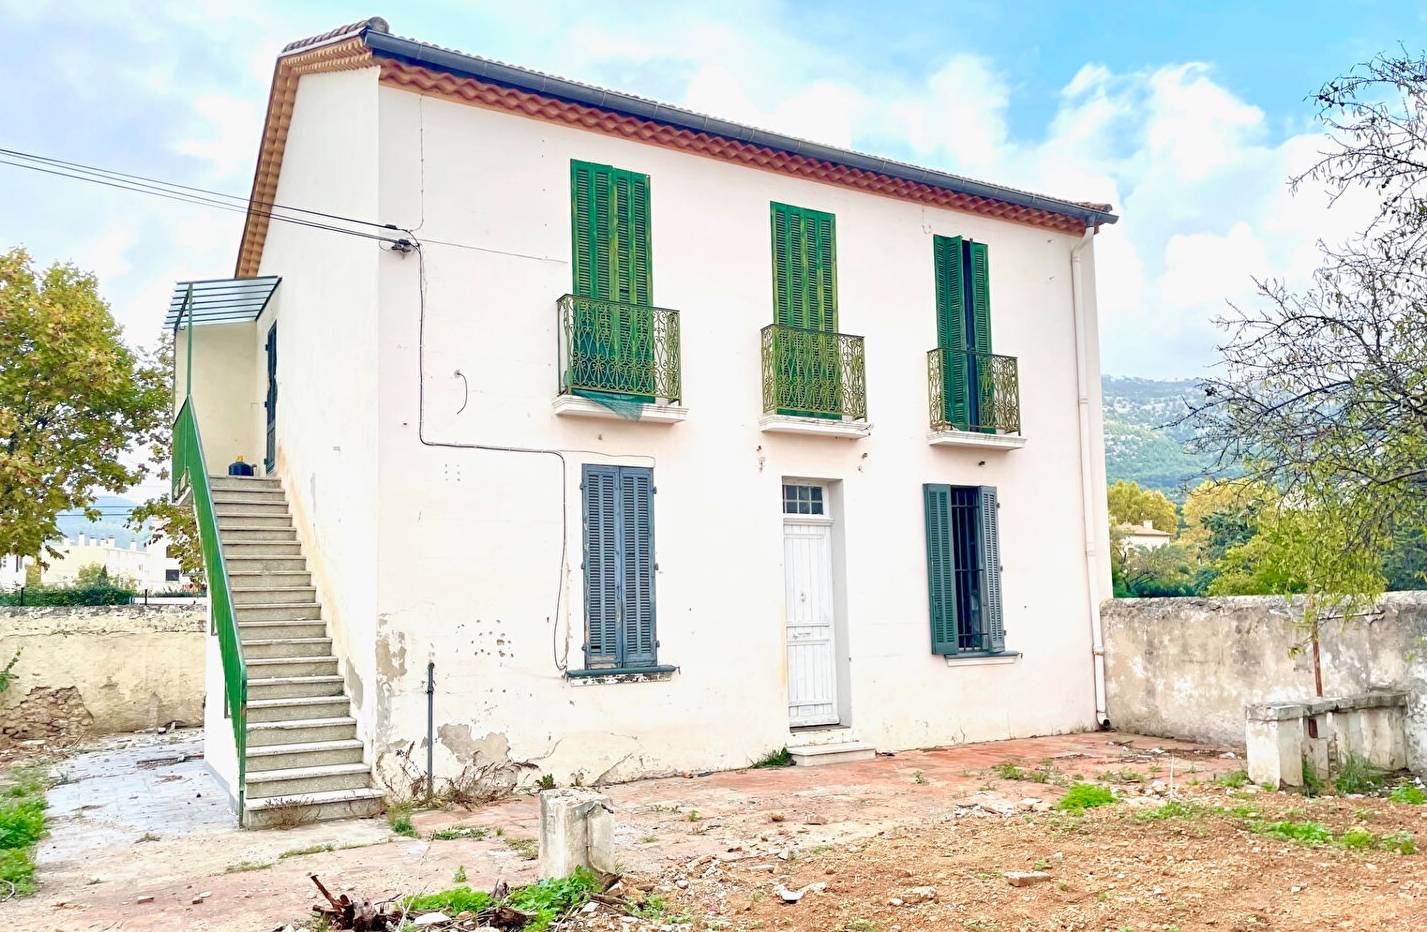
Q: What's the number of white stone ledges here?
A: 3